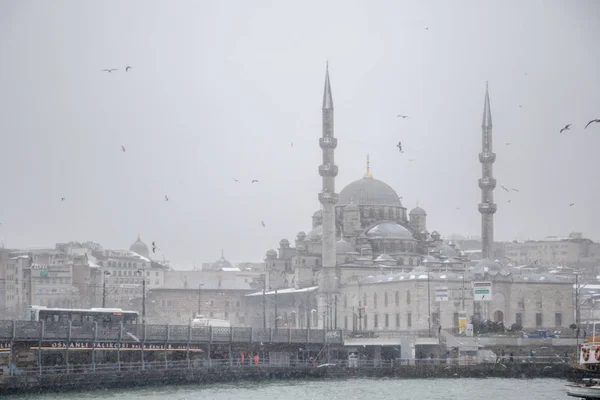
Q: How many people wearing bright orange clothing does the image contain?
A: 2